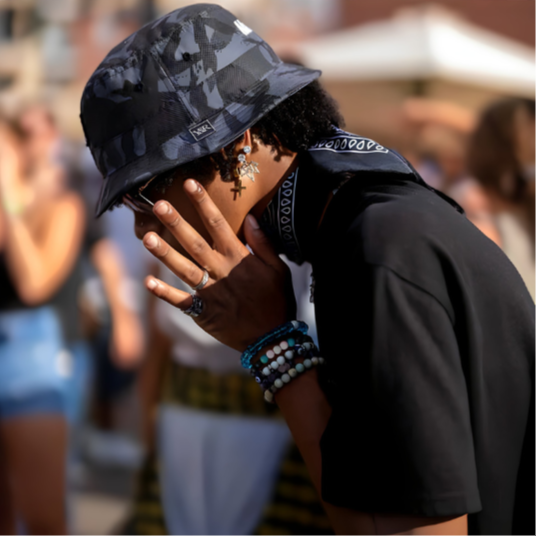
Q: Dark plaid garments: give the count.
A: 1